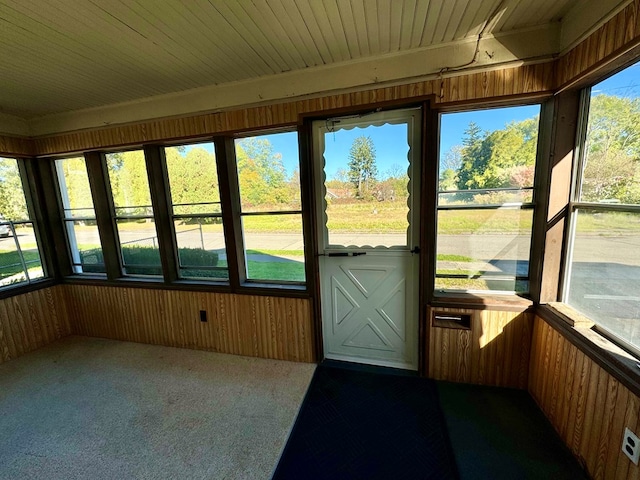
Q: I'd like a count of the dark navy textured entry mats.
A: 1